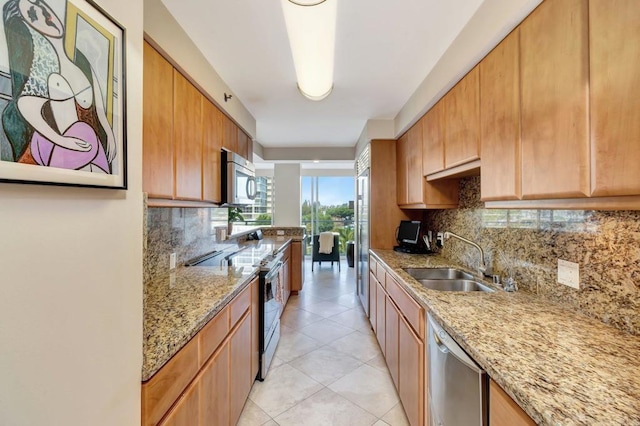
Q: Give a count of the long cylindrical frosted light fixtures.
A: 1